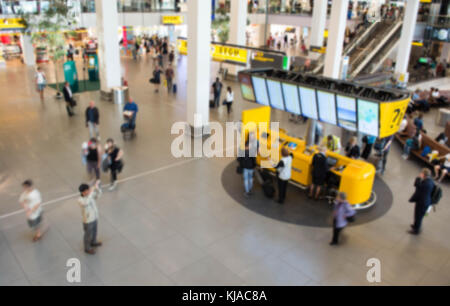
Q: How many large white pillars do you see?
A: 6